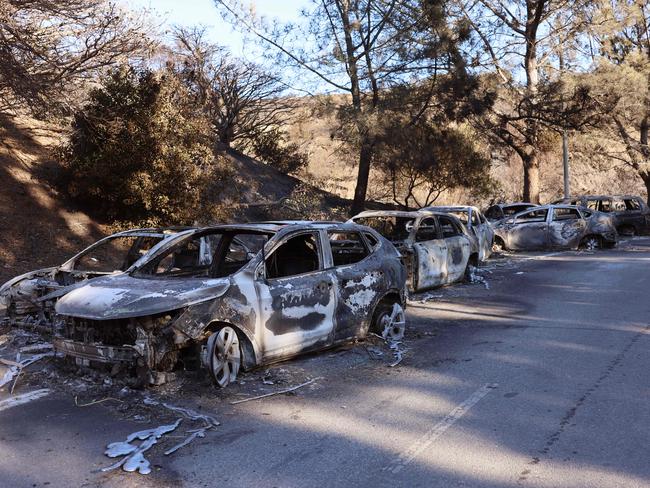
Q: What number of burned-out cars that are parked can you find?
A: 7